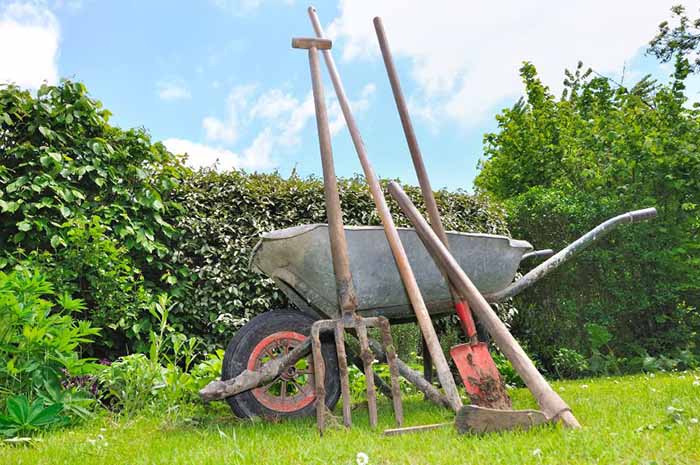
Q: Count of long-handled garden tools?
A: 4